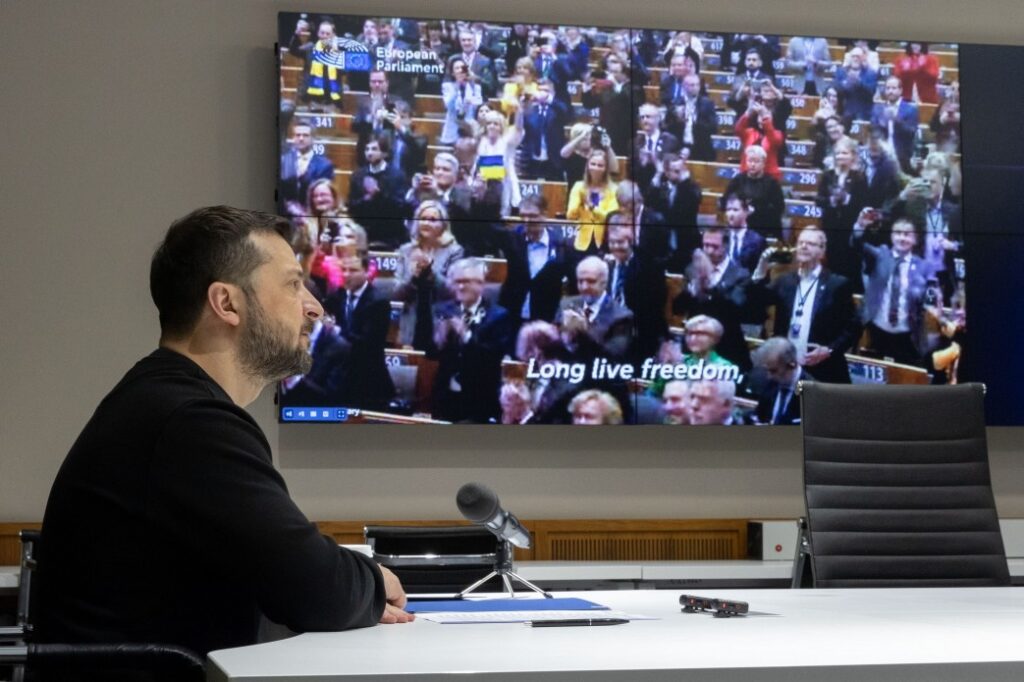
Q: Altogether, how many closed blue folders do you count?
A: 1